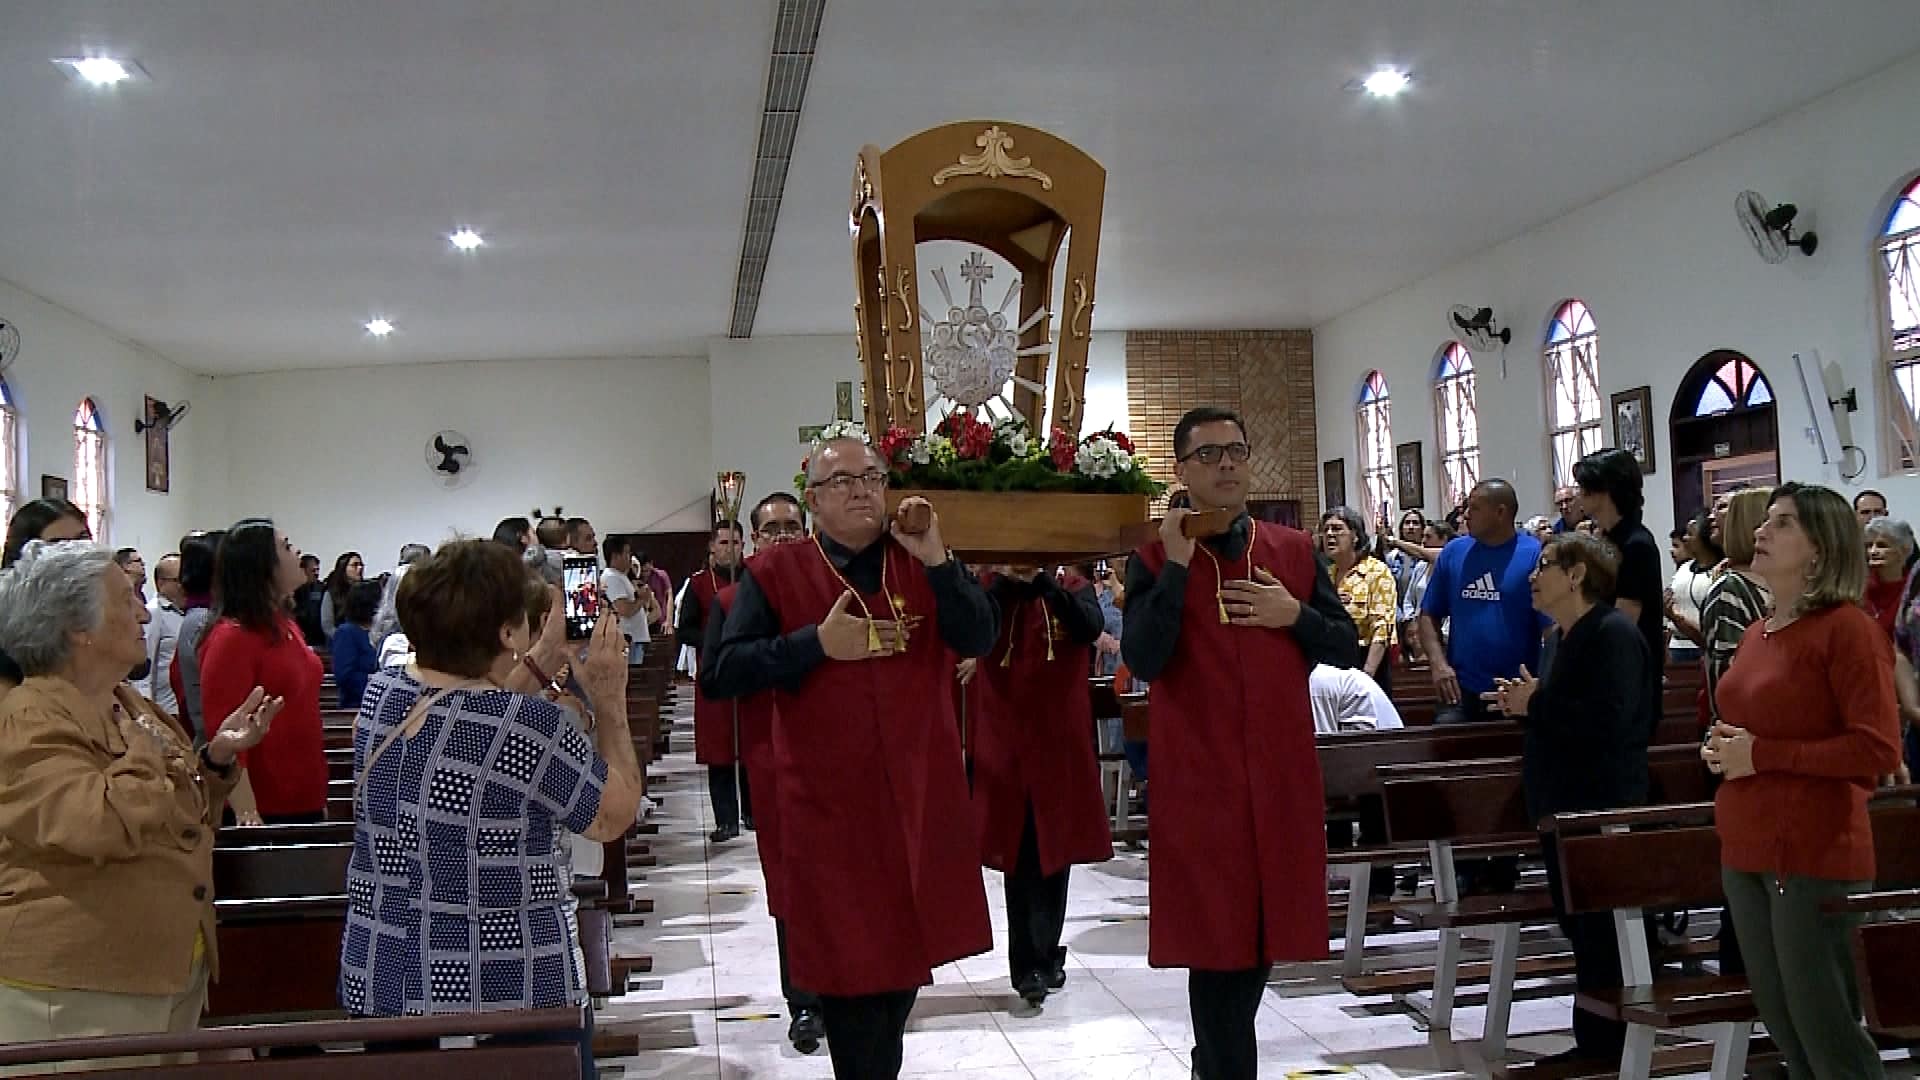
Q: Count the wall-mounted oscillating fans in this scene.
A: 5